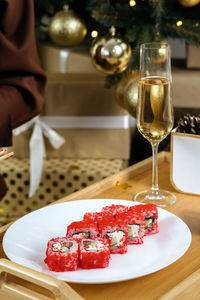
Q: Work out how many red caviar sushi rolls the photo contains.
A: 8